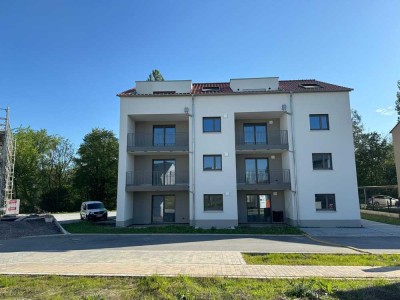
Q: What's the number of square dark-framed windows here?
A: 6